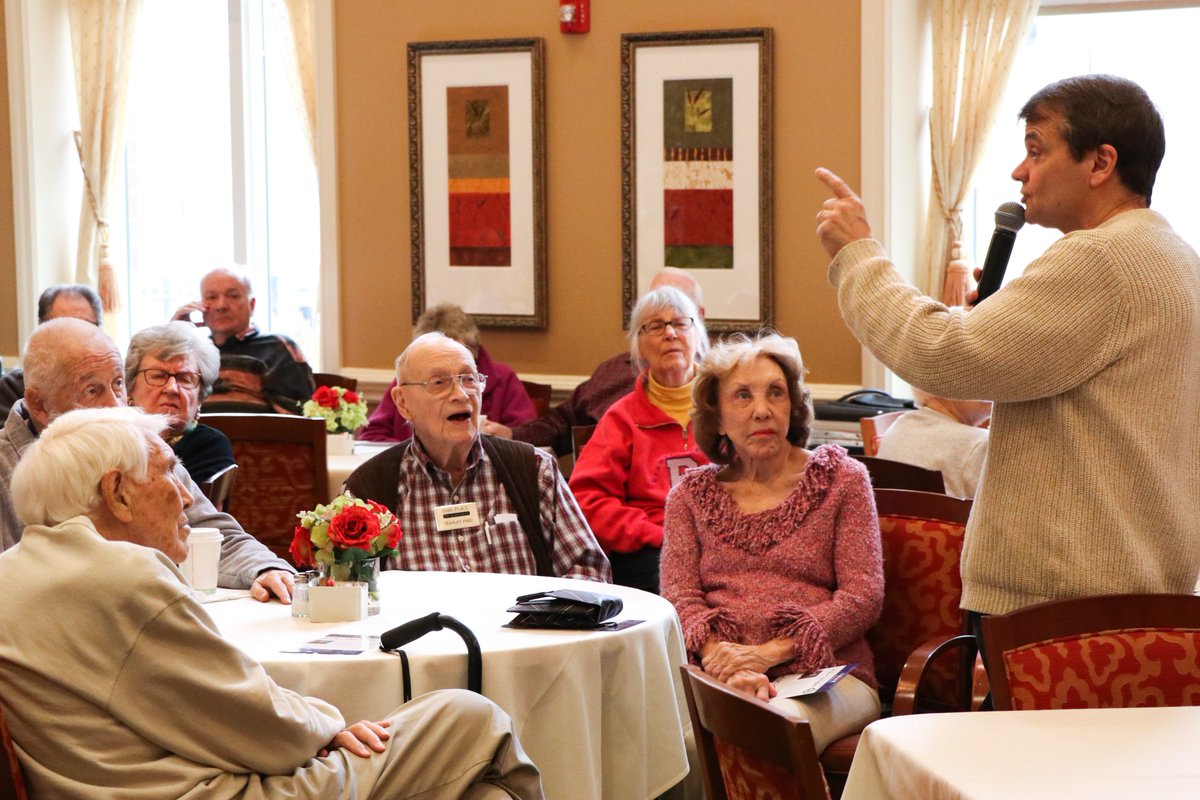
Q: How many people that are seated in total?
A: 11